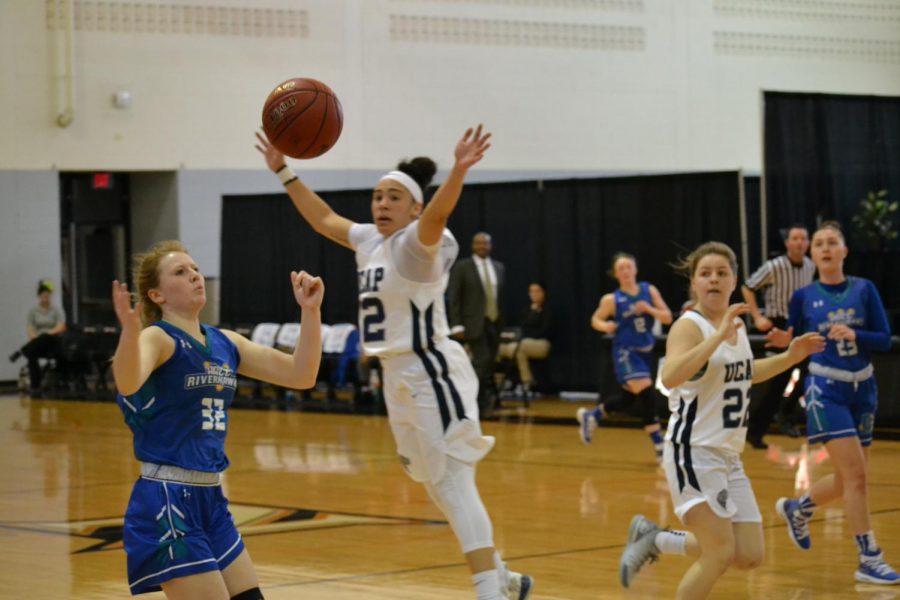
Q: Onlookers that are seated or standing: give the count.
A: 3